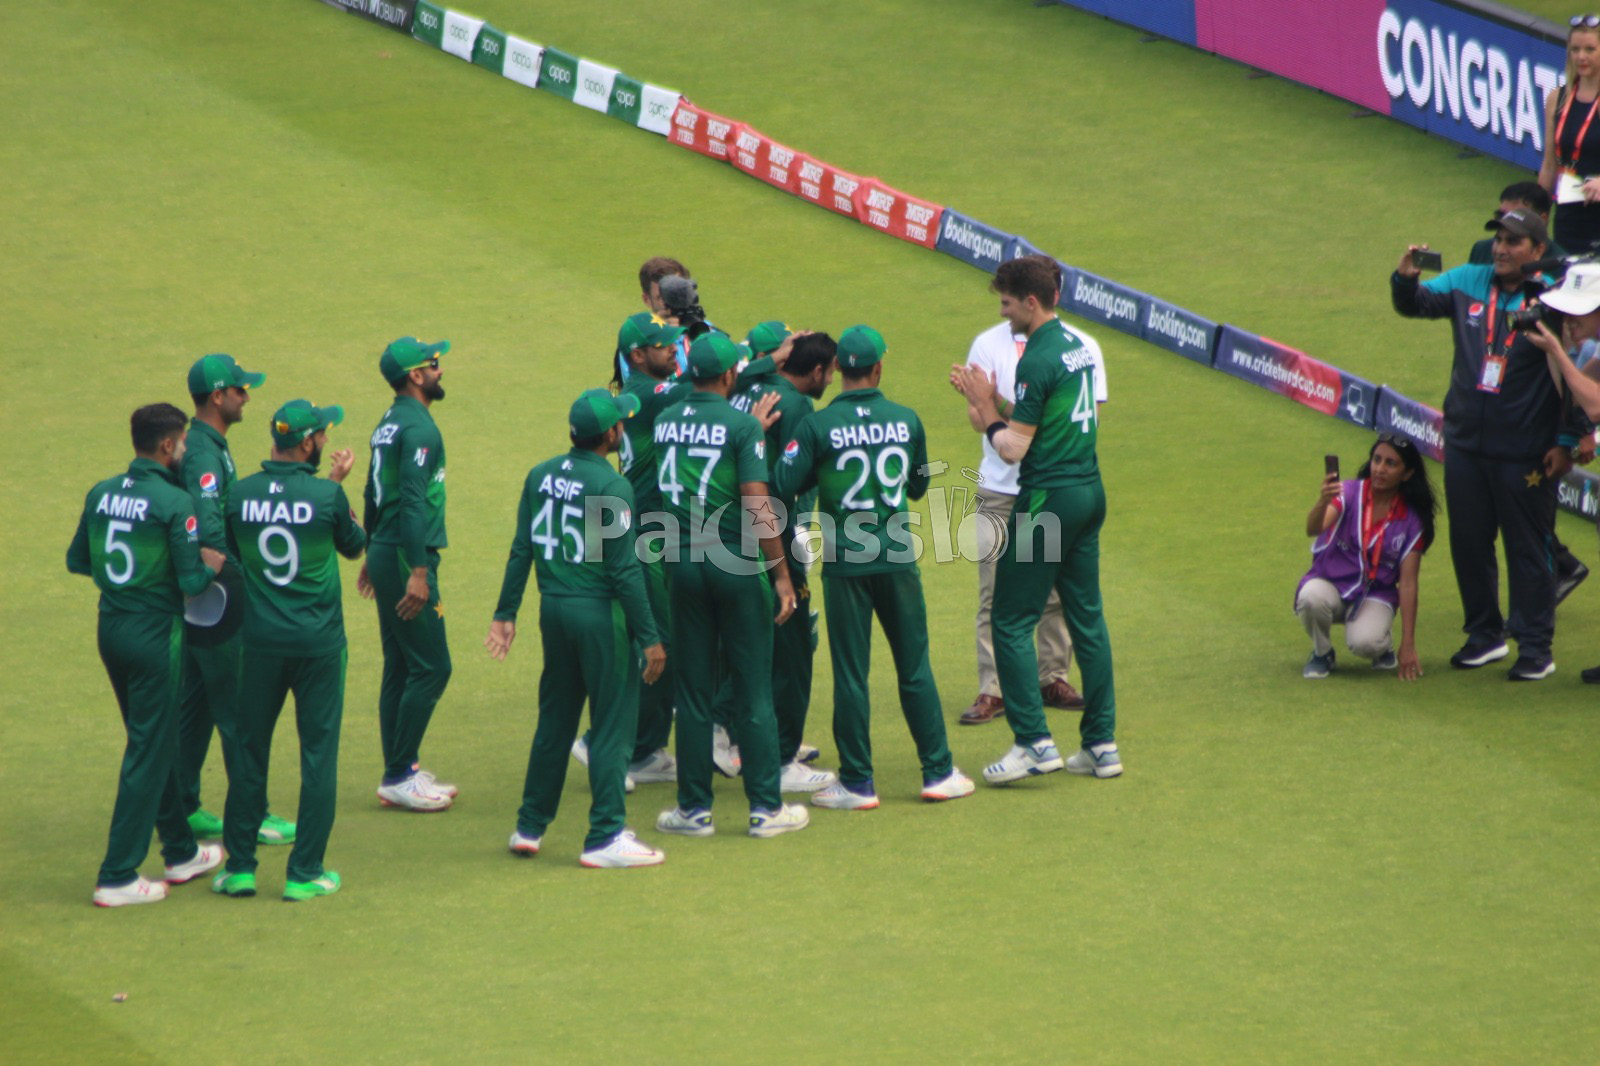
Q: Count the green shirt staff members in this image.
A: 11